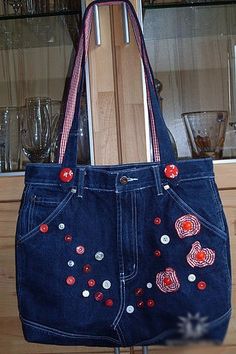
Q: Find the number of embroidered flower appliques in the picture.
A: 3